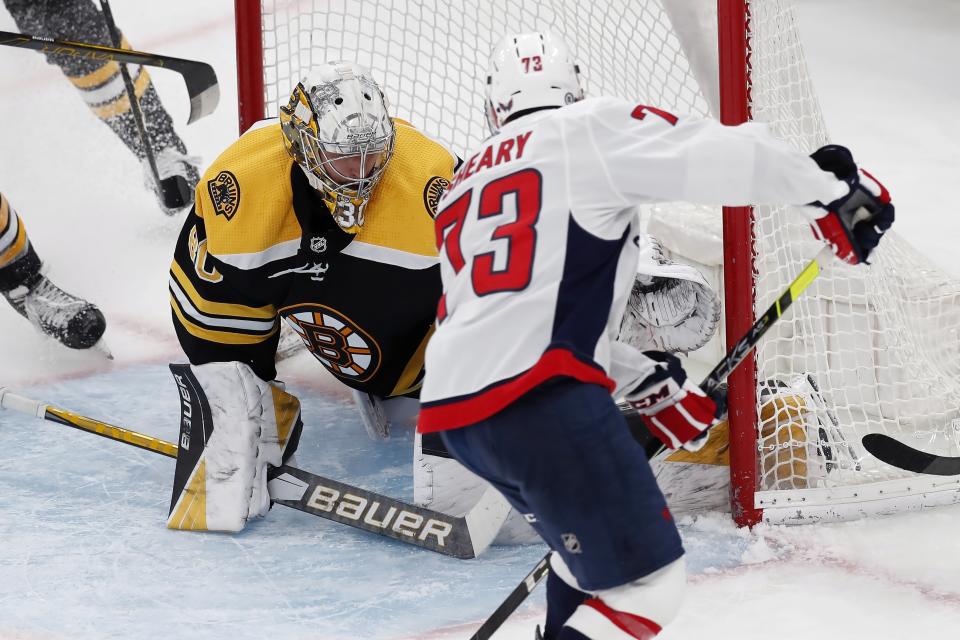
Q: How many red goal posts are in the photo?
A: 2